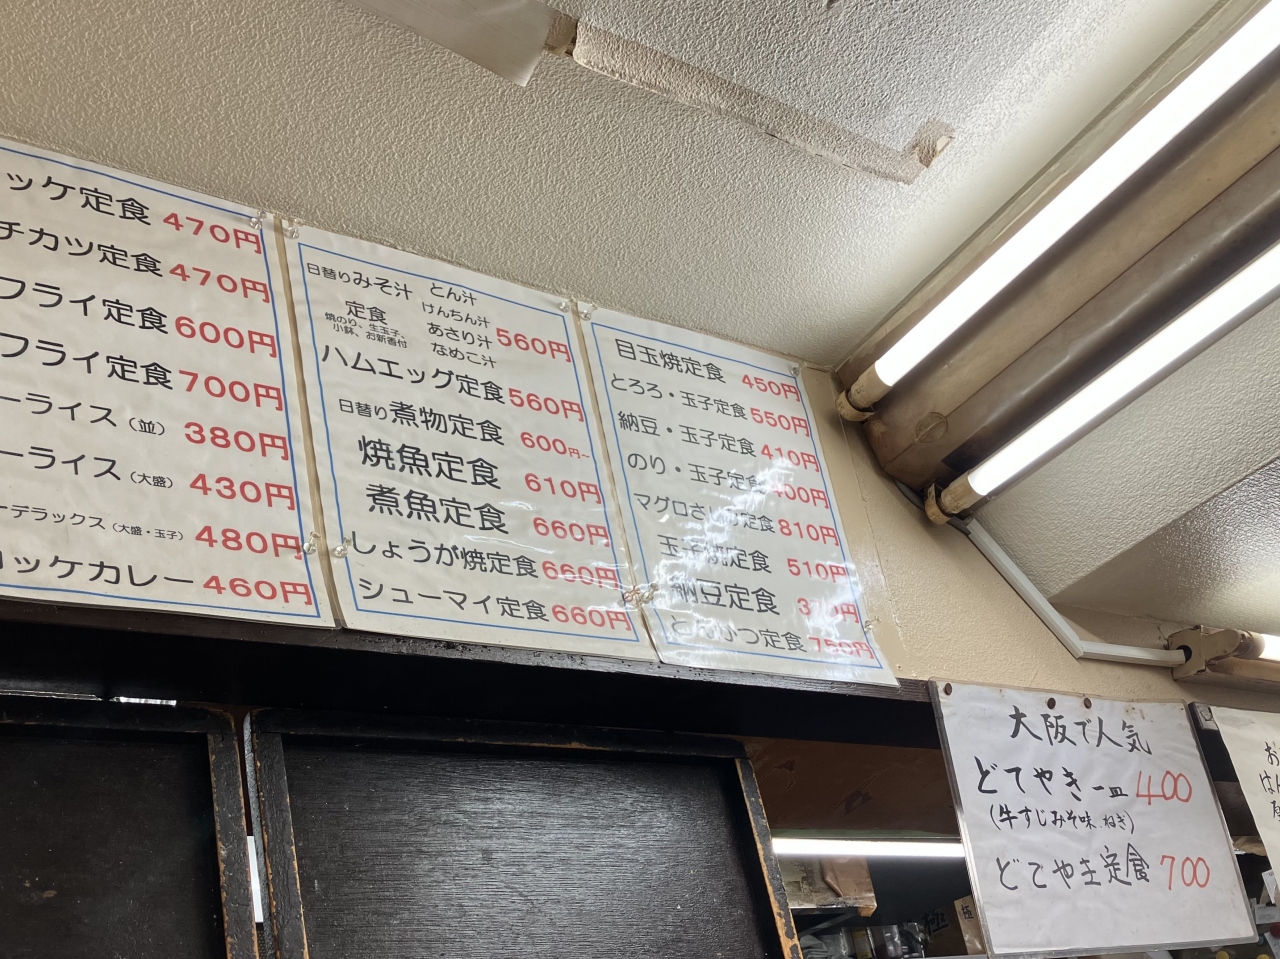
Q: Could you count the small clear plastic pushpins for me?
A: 10